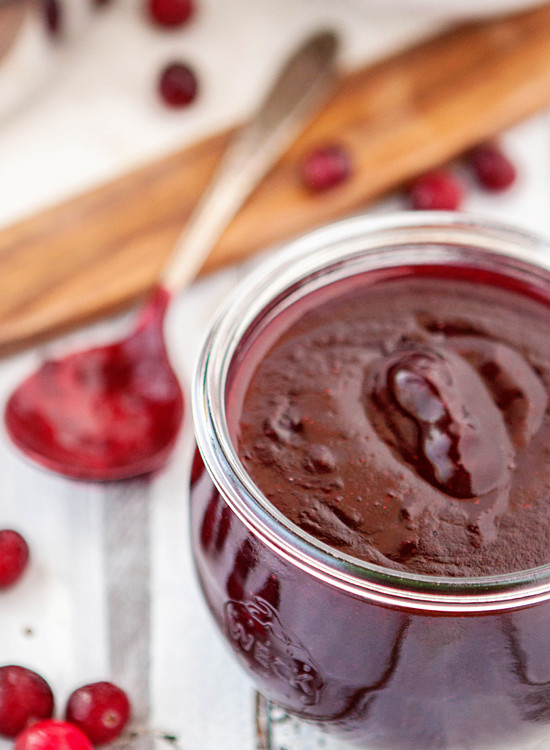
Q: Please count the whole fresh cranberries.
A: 9